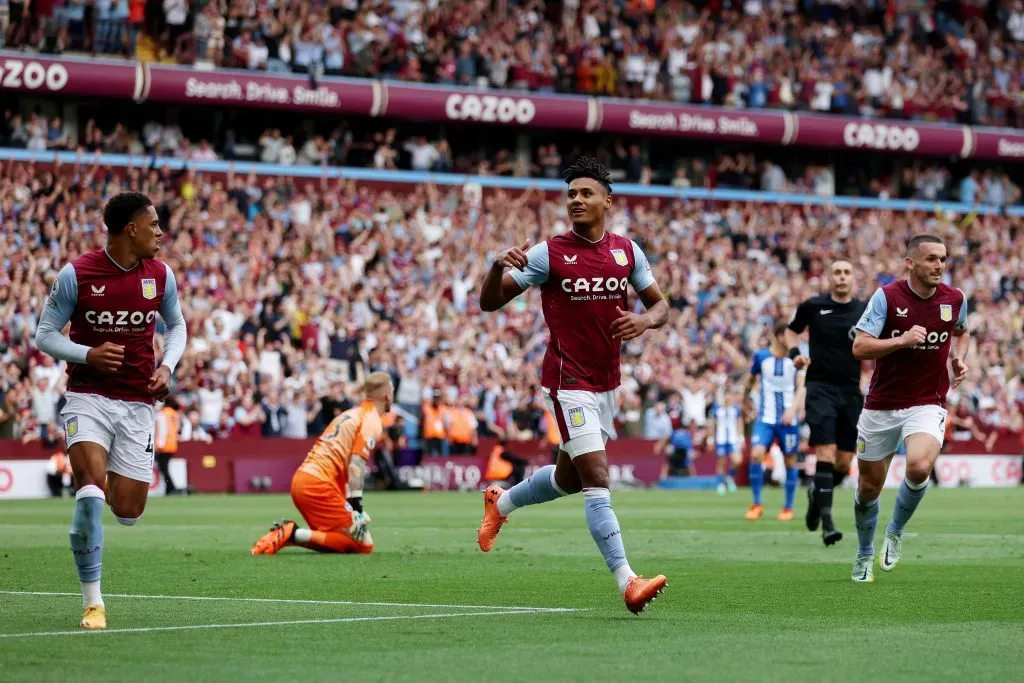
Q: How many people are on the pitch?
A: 7